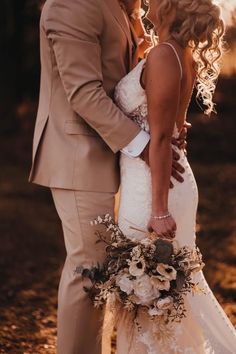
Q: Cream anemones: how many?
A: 3